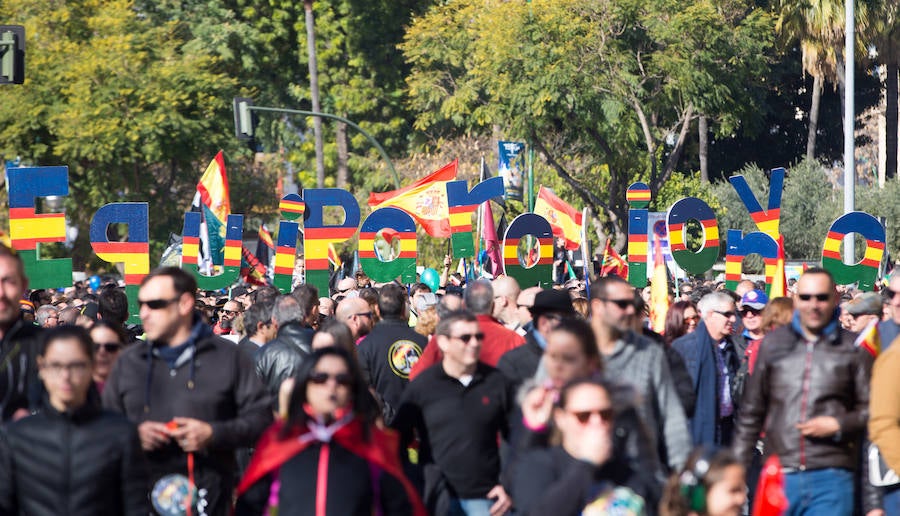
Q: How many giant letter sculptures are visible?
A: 13